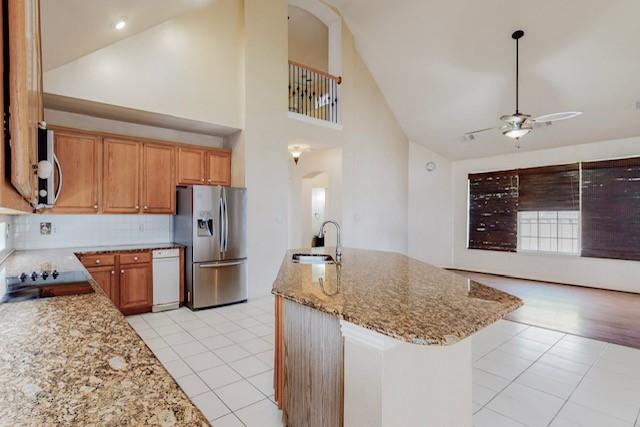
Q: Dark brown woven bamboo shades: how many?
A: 3